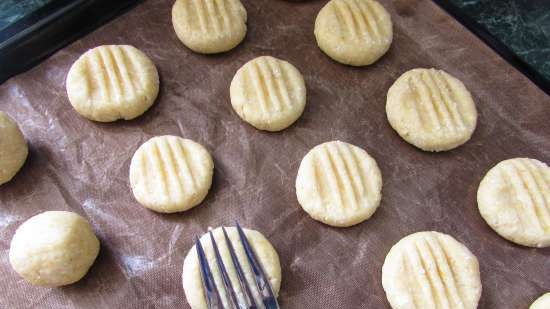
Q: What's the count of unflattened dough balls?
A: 2